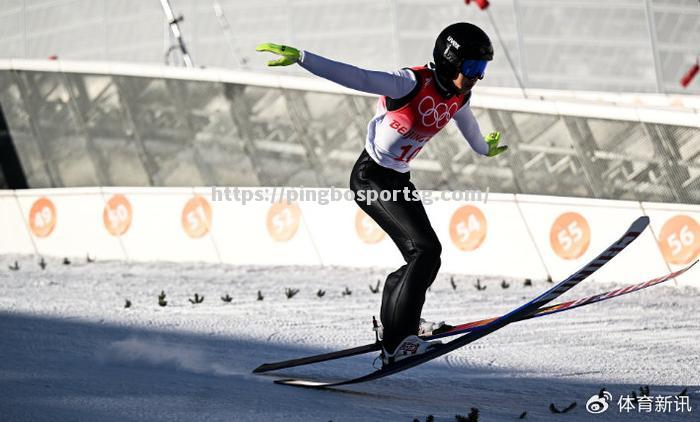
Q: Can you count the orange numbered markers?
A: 8